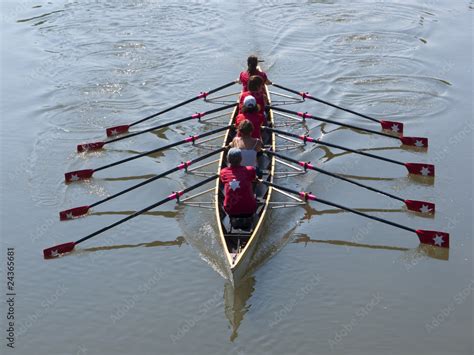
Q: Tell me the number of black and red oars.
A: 10